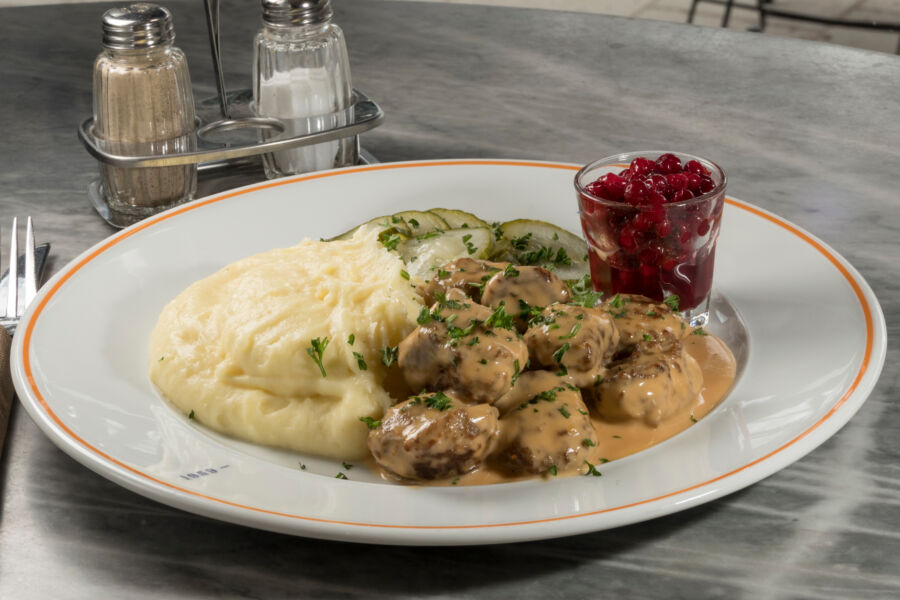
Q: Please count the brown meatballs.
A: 8